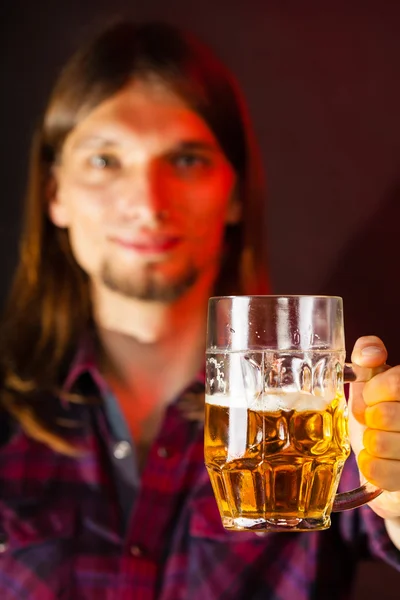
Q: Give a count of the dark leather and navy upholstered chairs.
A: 0